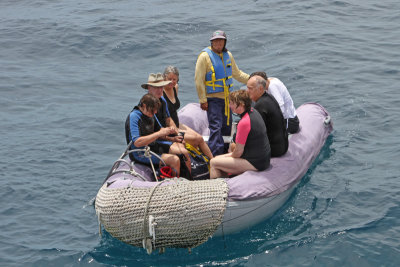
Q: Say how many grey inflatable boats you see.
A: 1